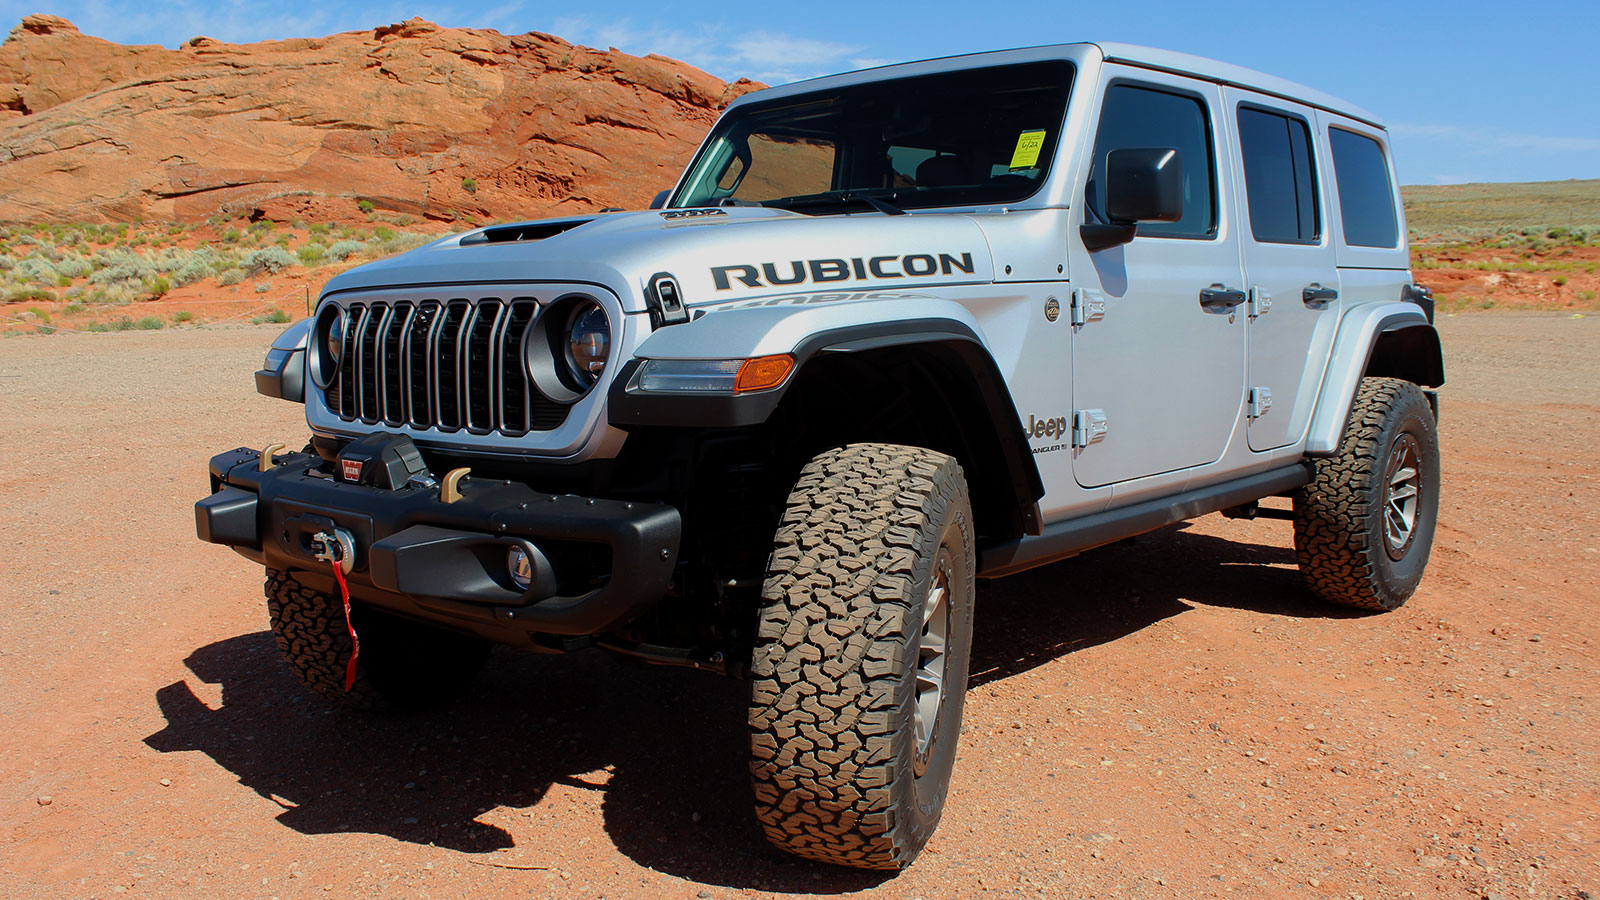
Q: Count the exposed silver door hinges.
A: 4